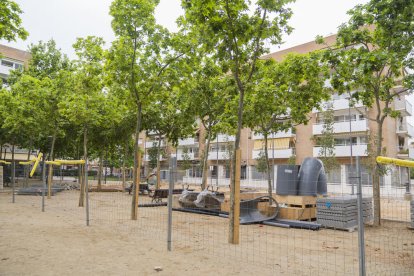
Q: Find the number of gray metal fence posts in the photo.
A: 5